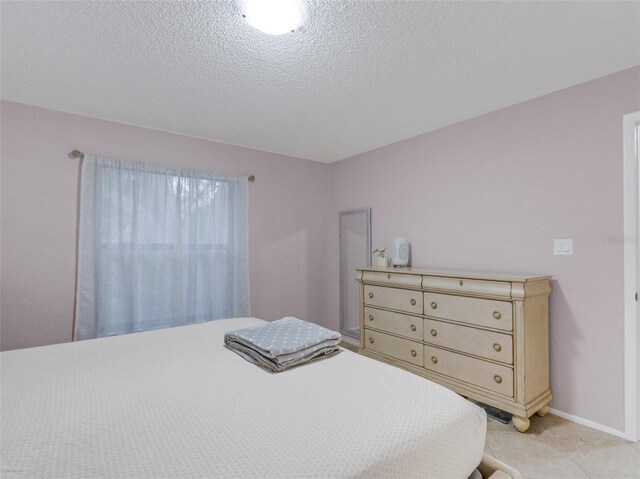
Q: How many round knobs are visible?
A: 12